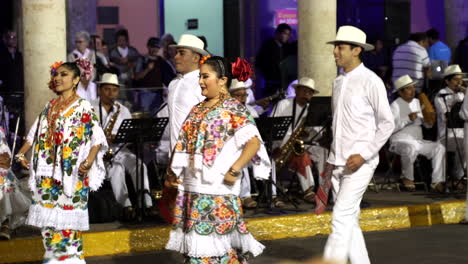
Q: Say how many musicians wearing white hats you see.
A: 5